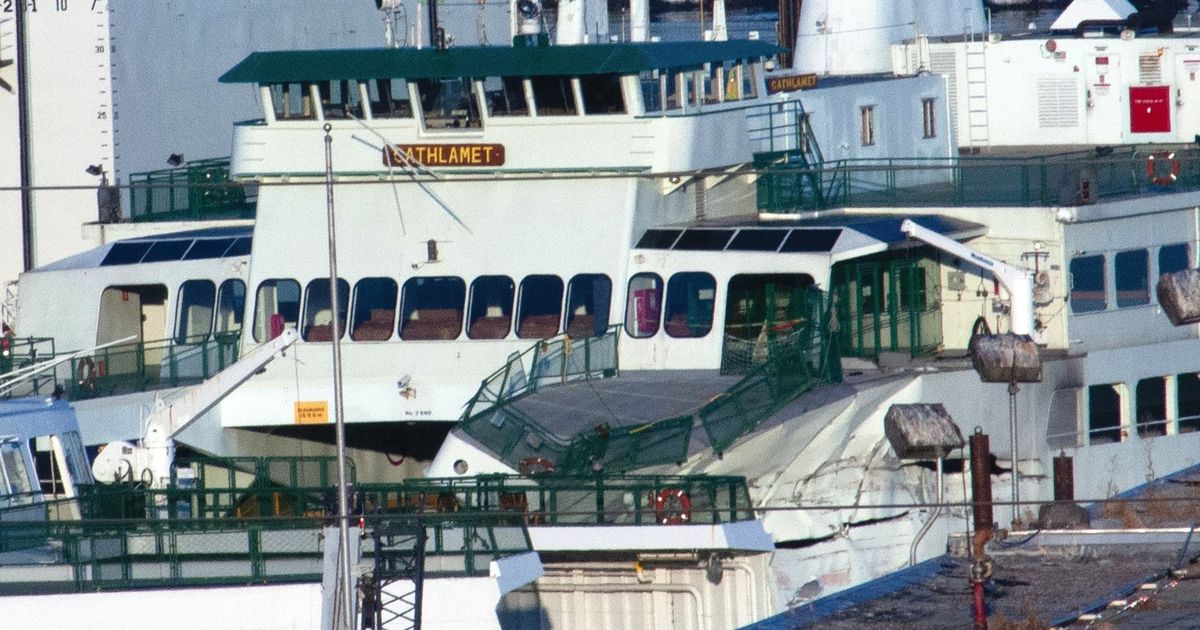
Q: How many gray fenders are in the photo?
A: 3